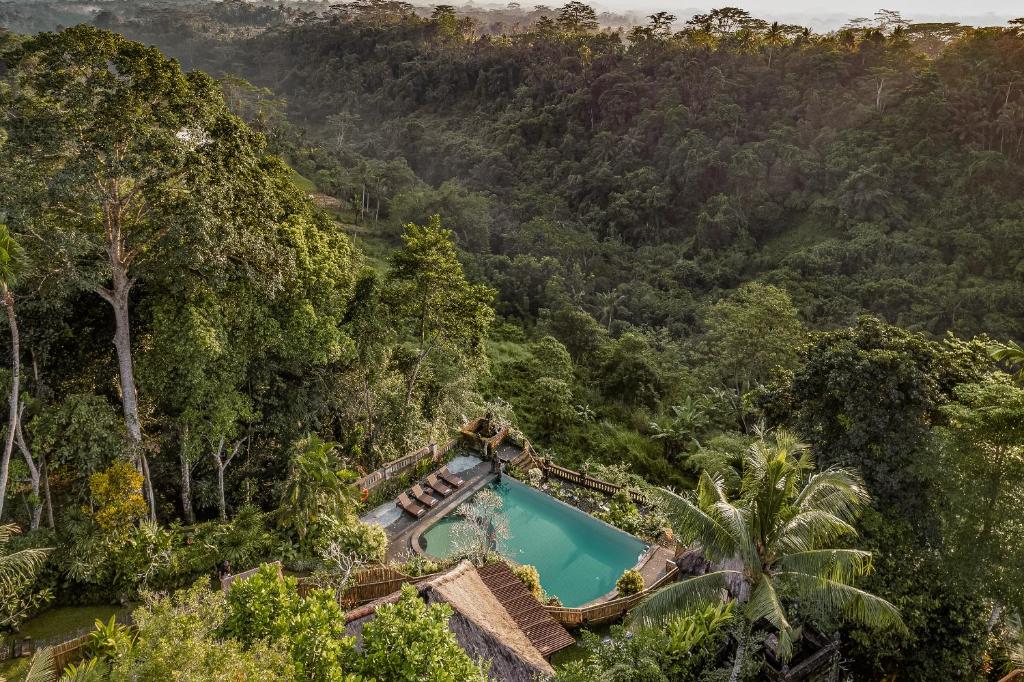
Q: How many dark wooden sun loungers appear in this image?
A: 4